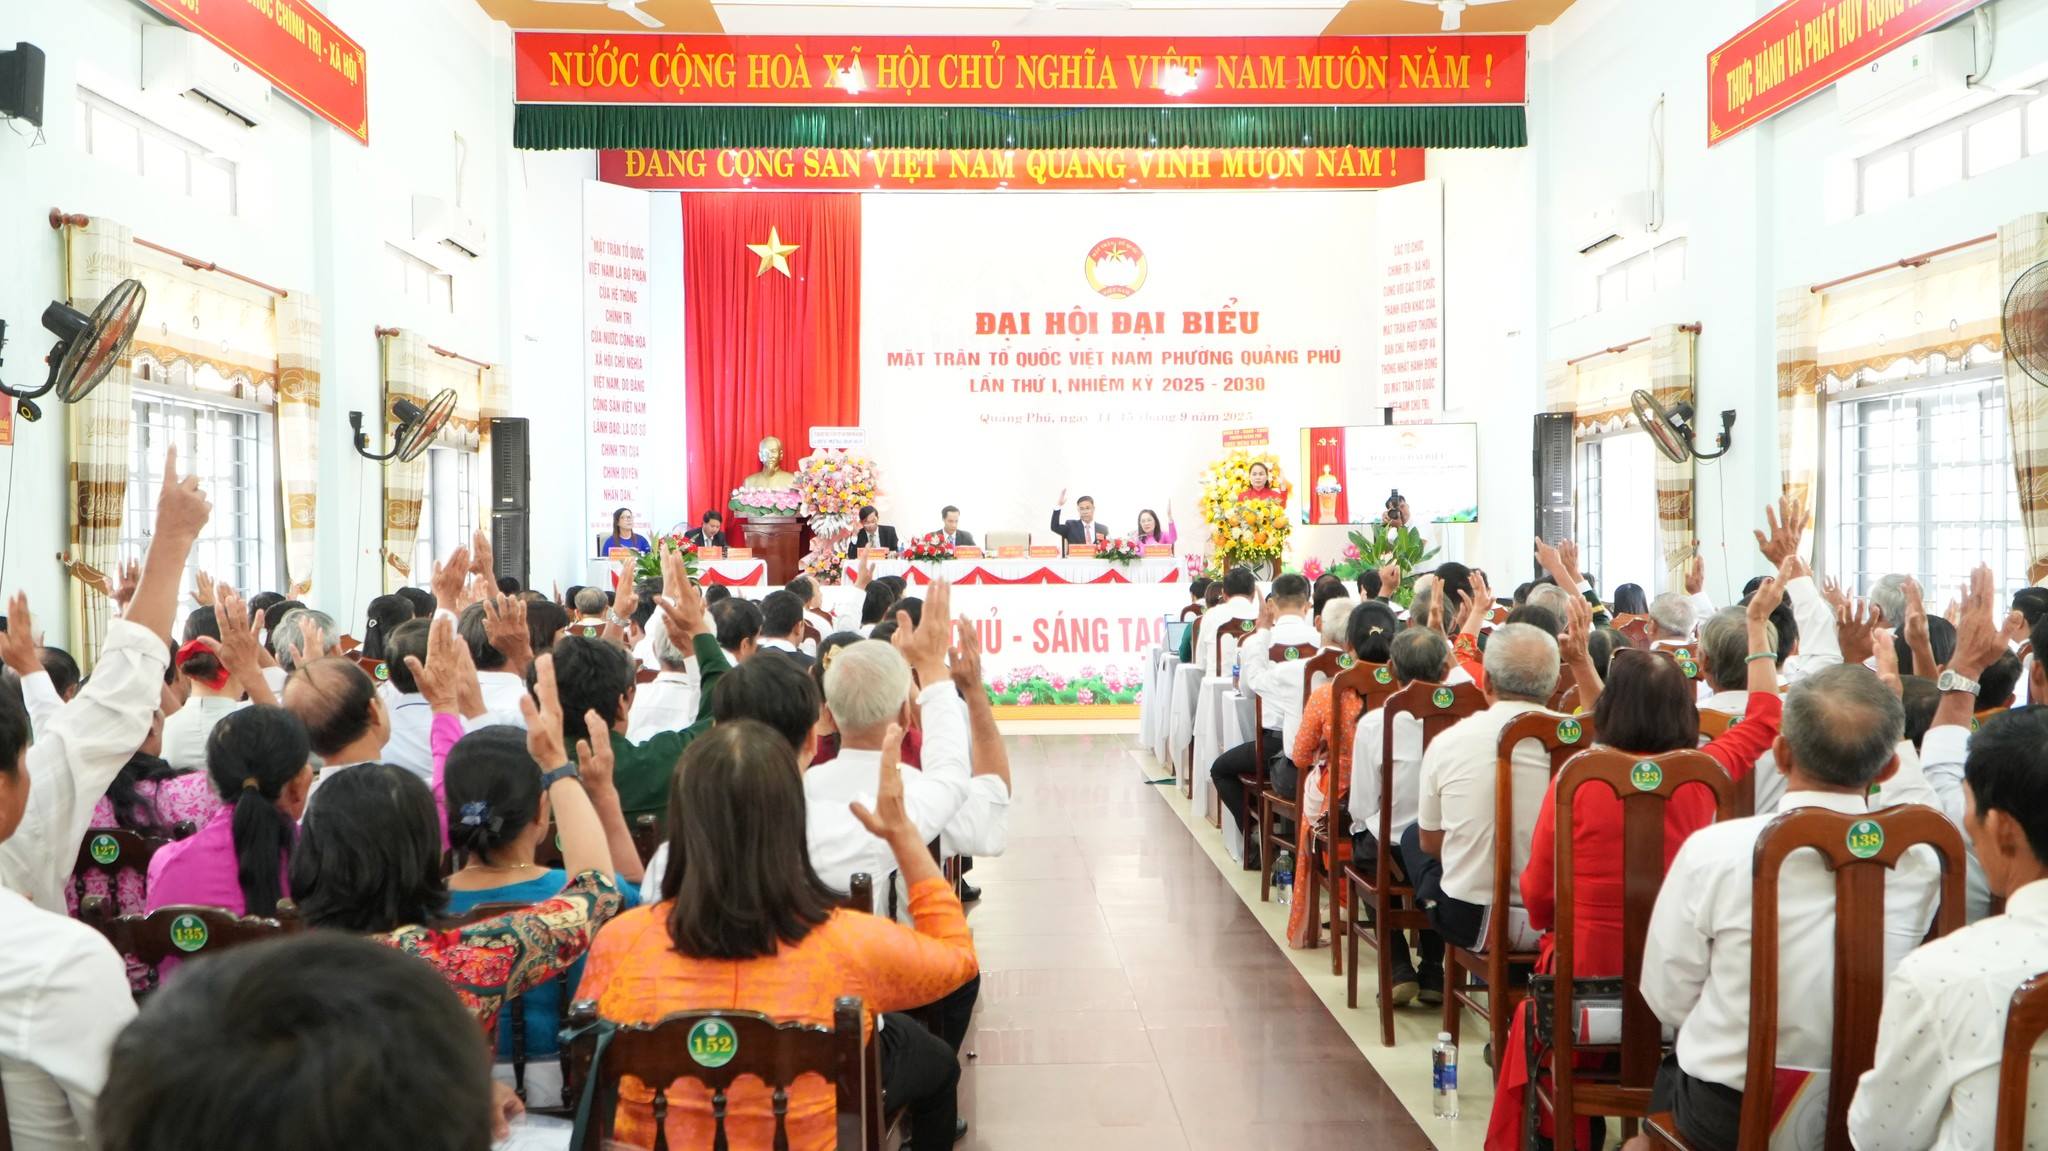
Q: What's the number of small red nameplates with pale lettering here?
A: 9